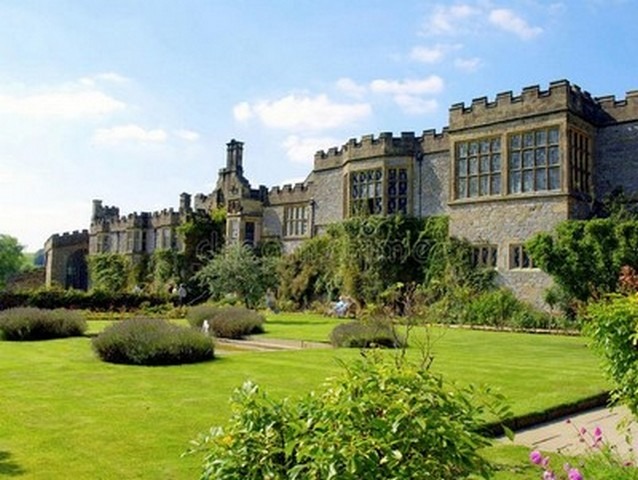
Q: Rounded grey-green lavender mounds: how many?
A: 4